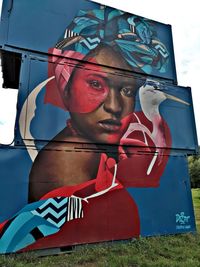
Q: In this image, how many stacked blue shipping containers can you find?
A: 3